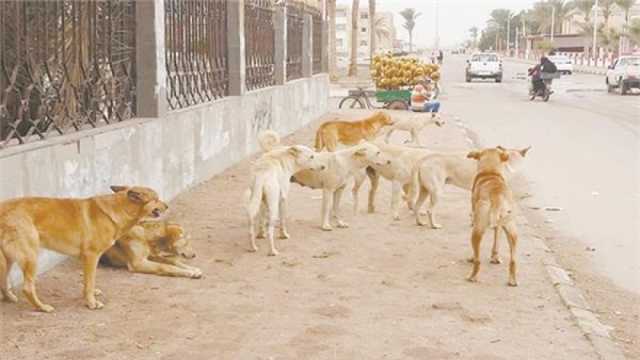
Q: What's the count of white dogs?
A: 5